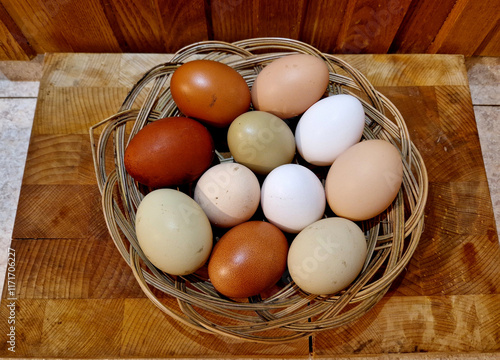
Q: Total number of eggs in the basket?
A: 11